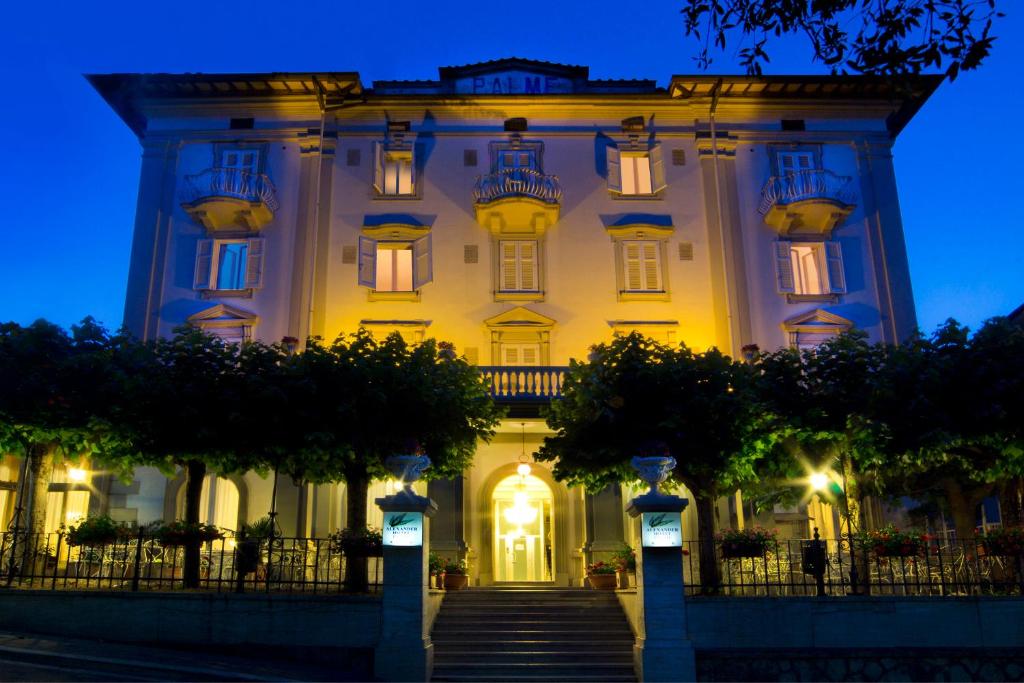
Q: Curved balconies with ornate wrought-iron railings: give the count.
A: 3